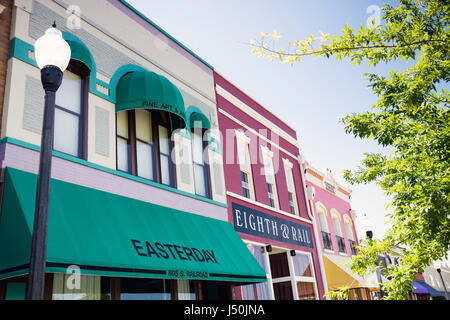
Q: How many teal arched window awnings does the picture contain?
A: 3